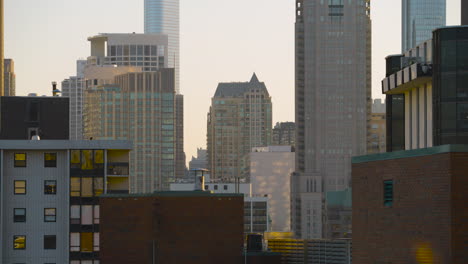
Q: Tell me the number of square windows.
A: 8